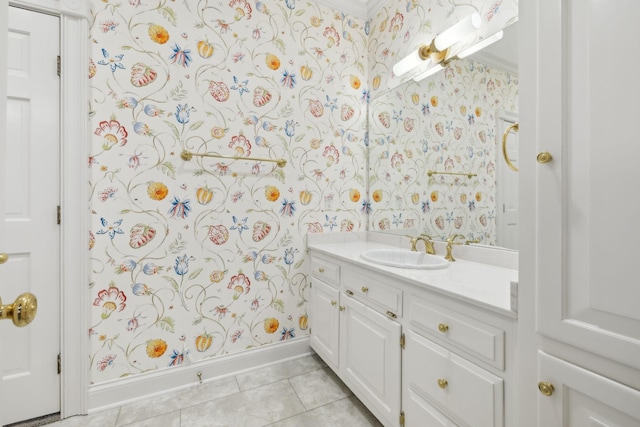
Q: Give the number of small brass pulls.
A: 8